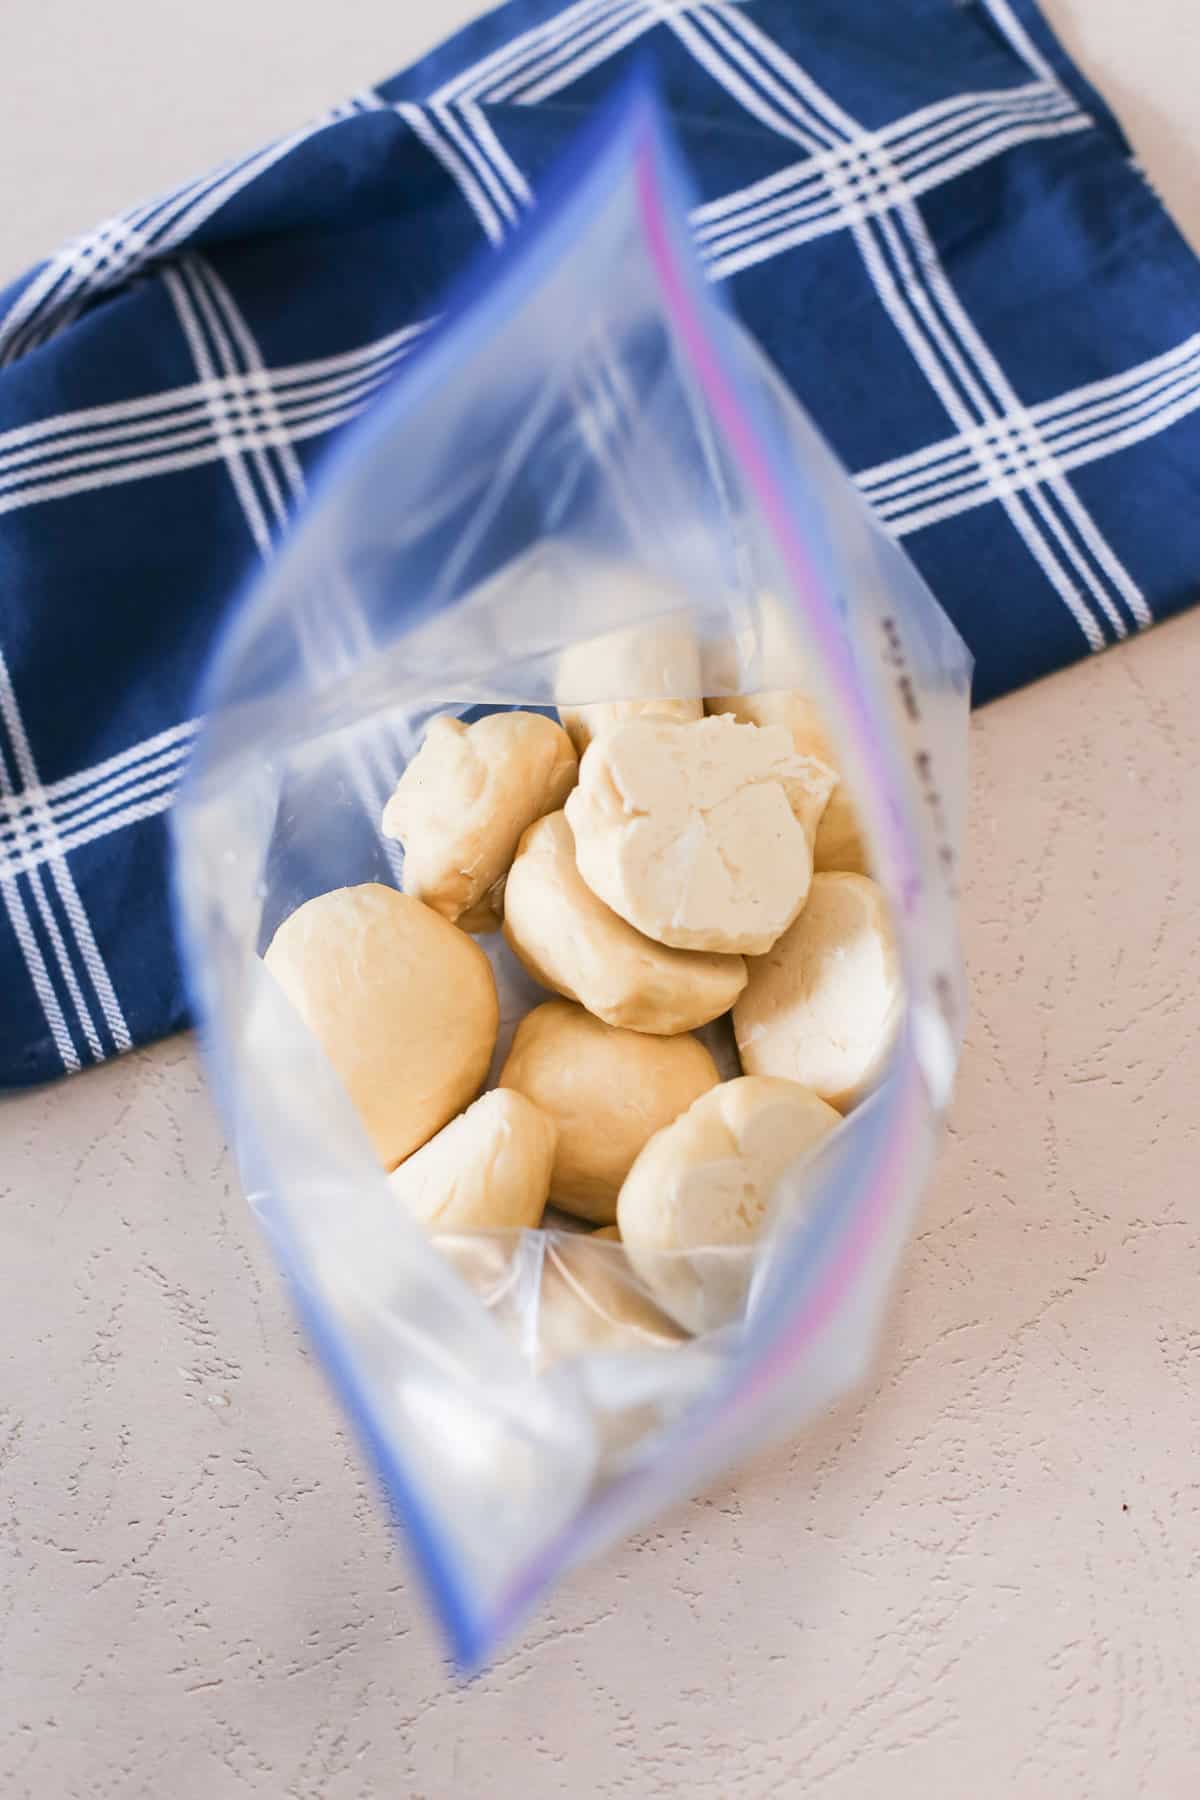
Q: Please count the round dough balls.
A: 11